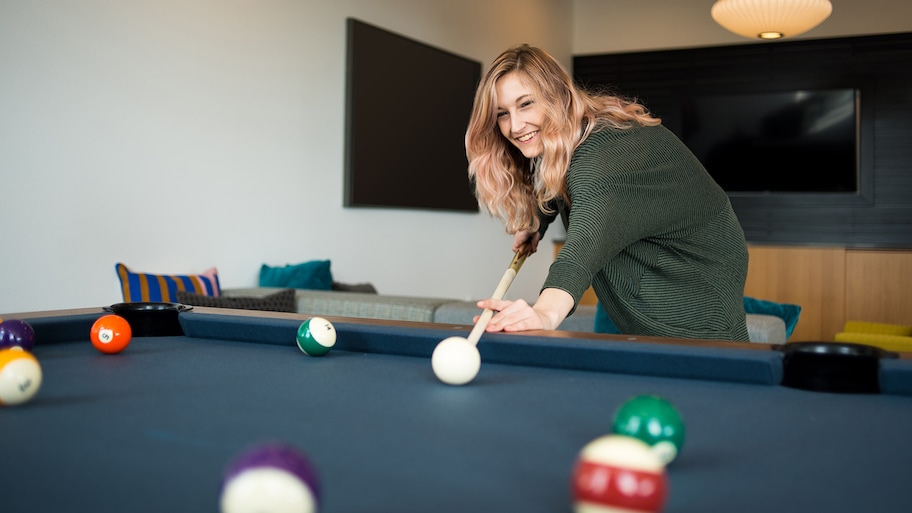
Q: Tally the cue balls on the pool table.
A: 1